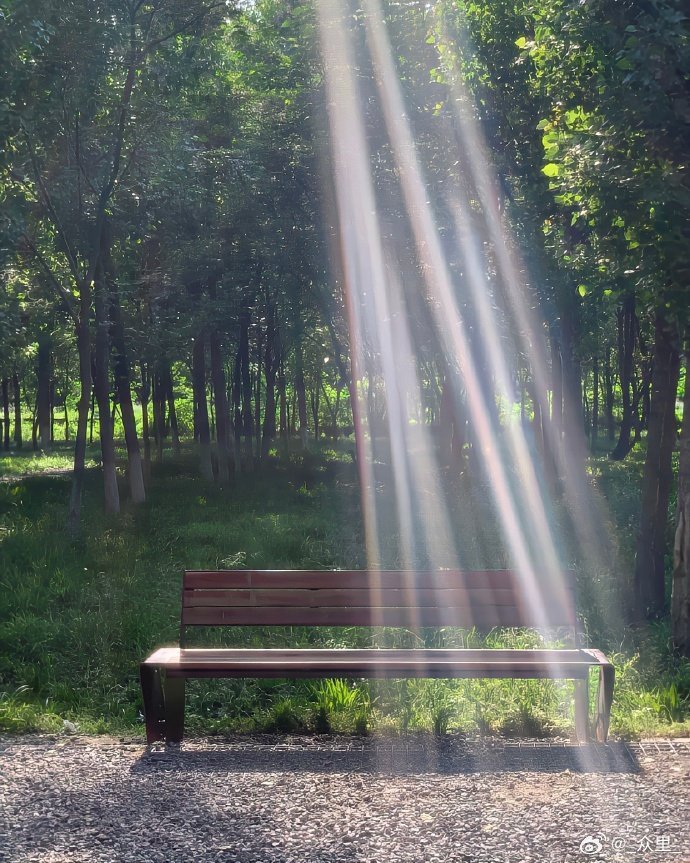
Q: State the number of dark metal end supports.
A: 2